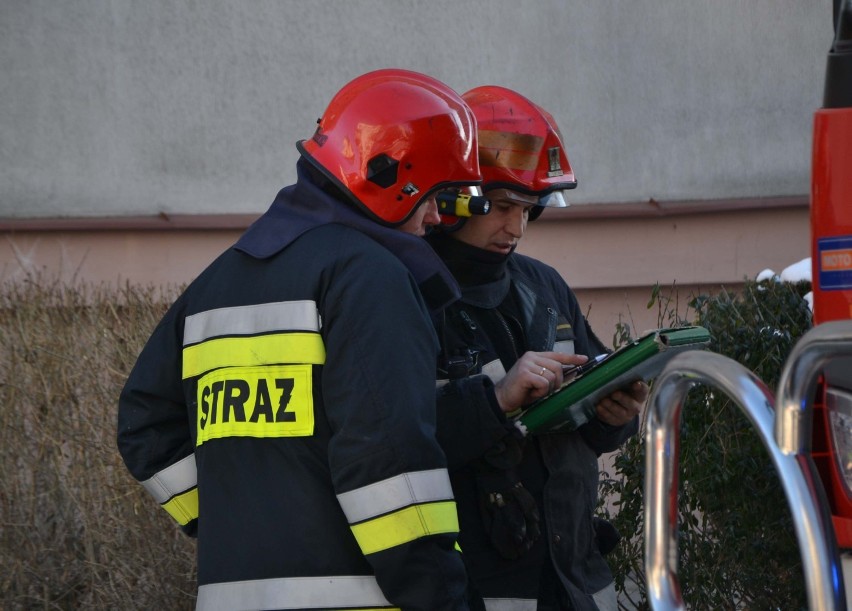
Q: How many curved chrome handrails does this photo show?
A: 2